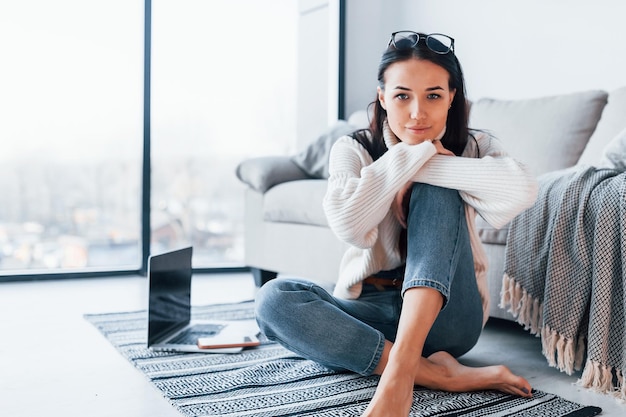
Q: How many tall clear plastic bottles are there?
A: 0